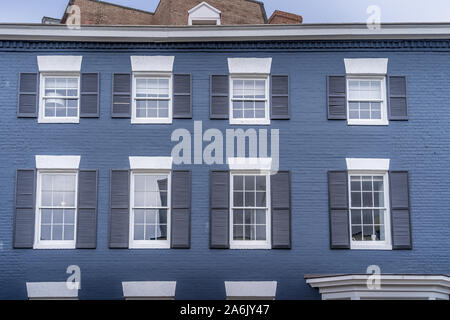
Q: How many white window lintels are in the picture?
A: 11